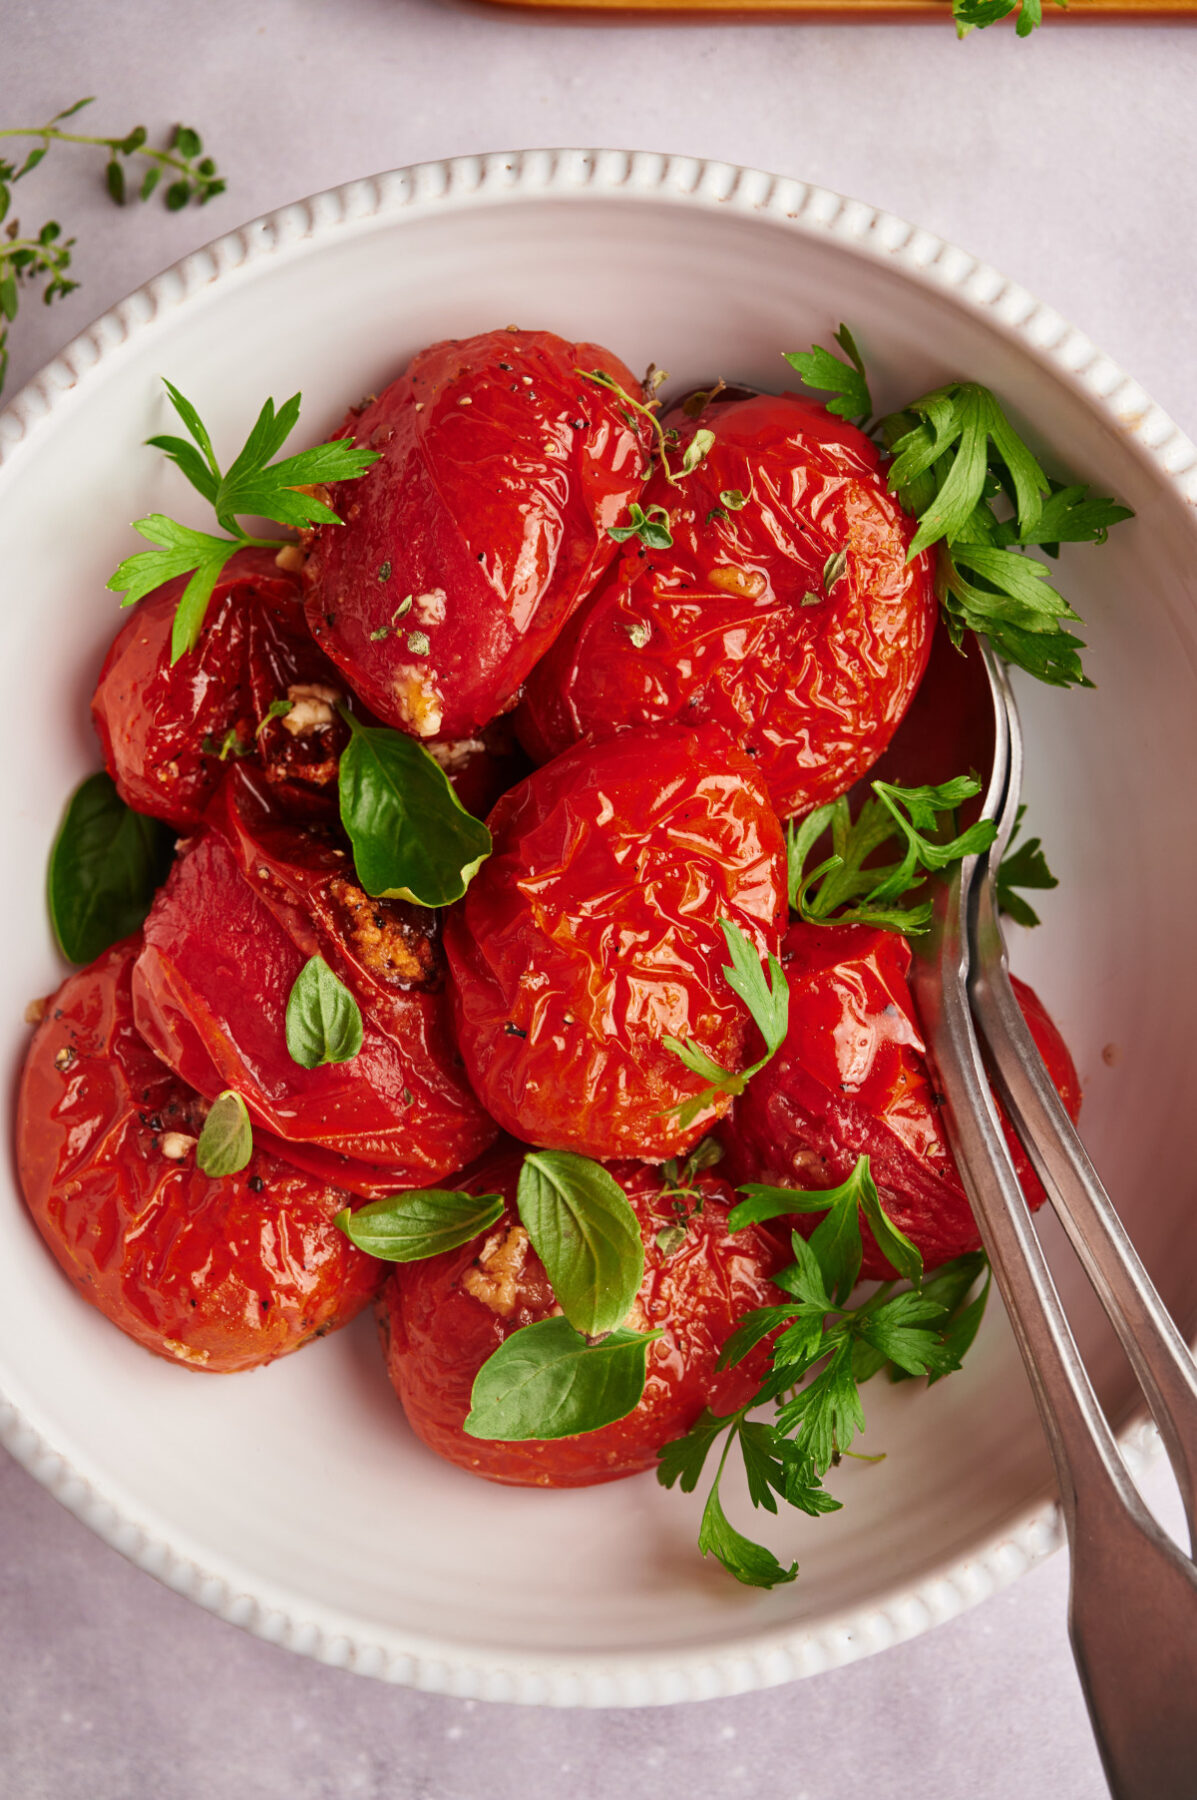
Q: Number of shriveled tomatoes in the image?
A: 8